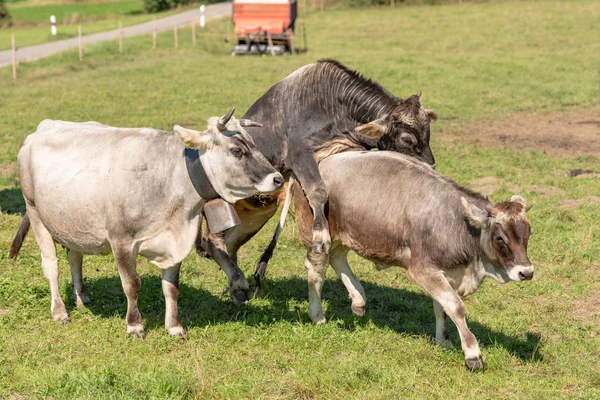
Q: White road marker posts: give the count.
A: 2